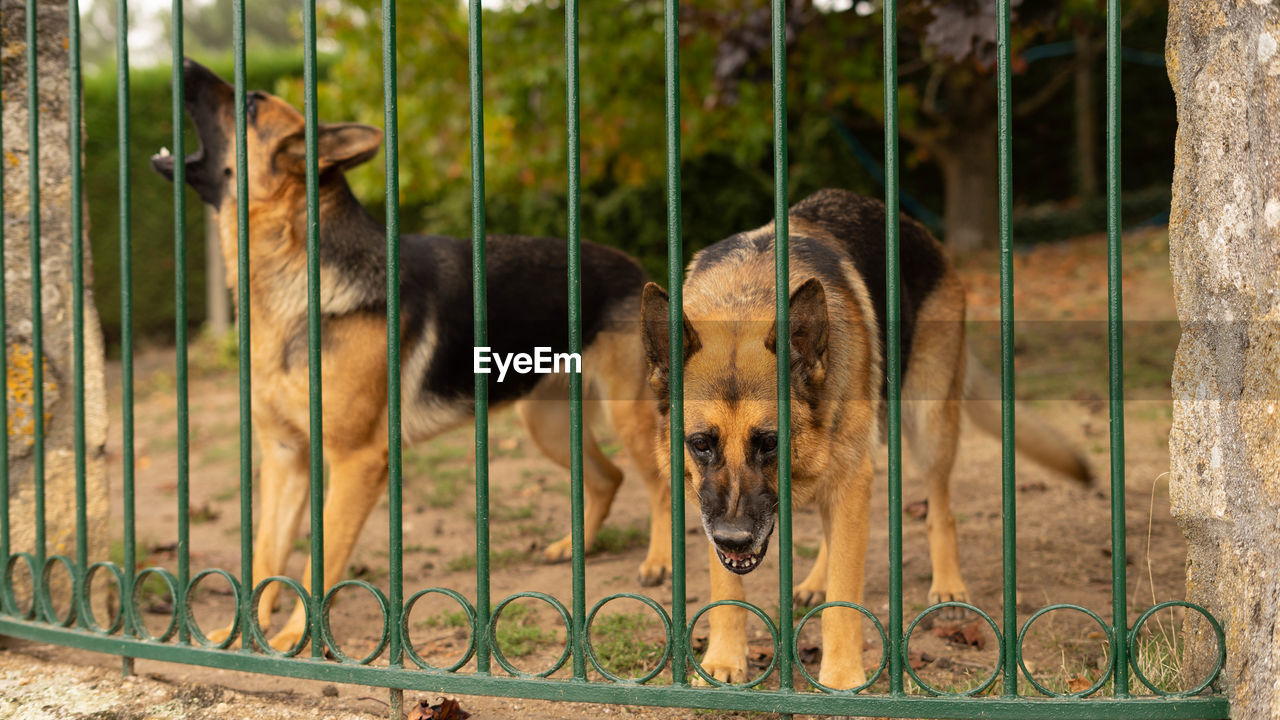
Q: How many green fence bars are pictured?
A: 15